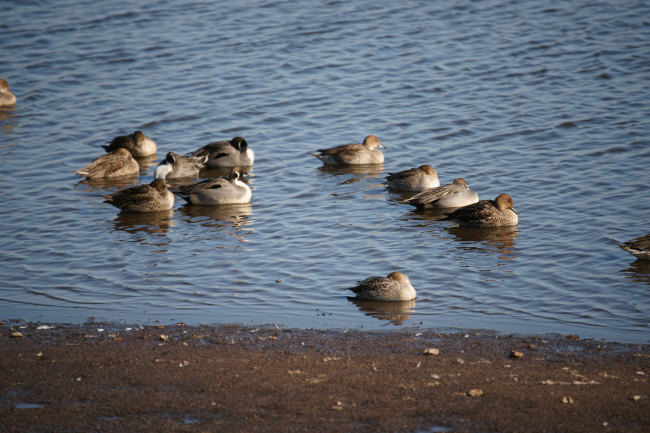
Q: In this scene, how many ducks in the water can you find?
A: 13